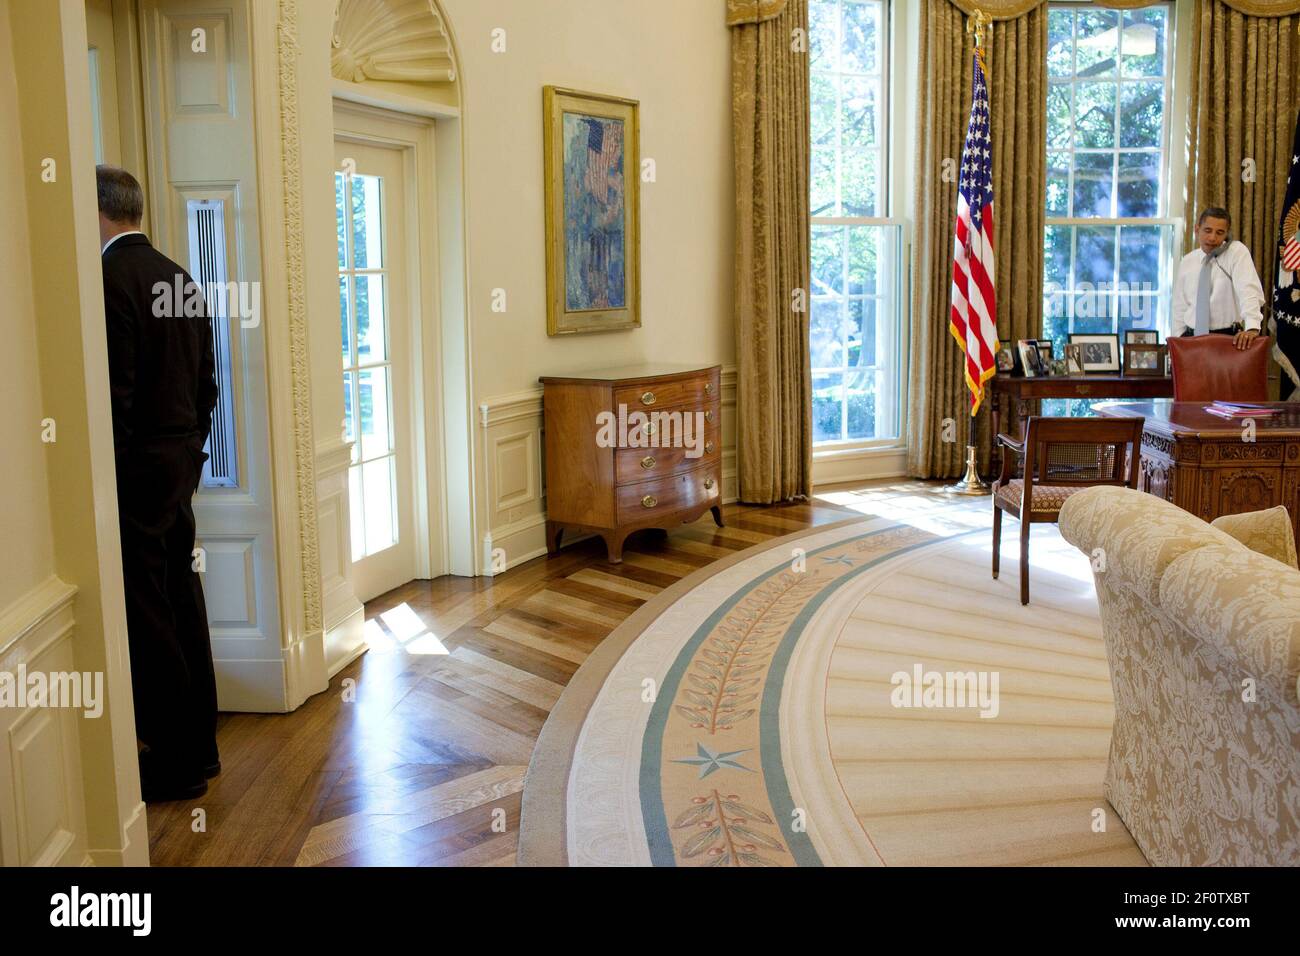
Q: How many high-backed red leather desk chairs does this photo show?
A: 1